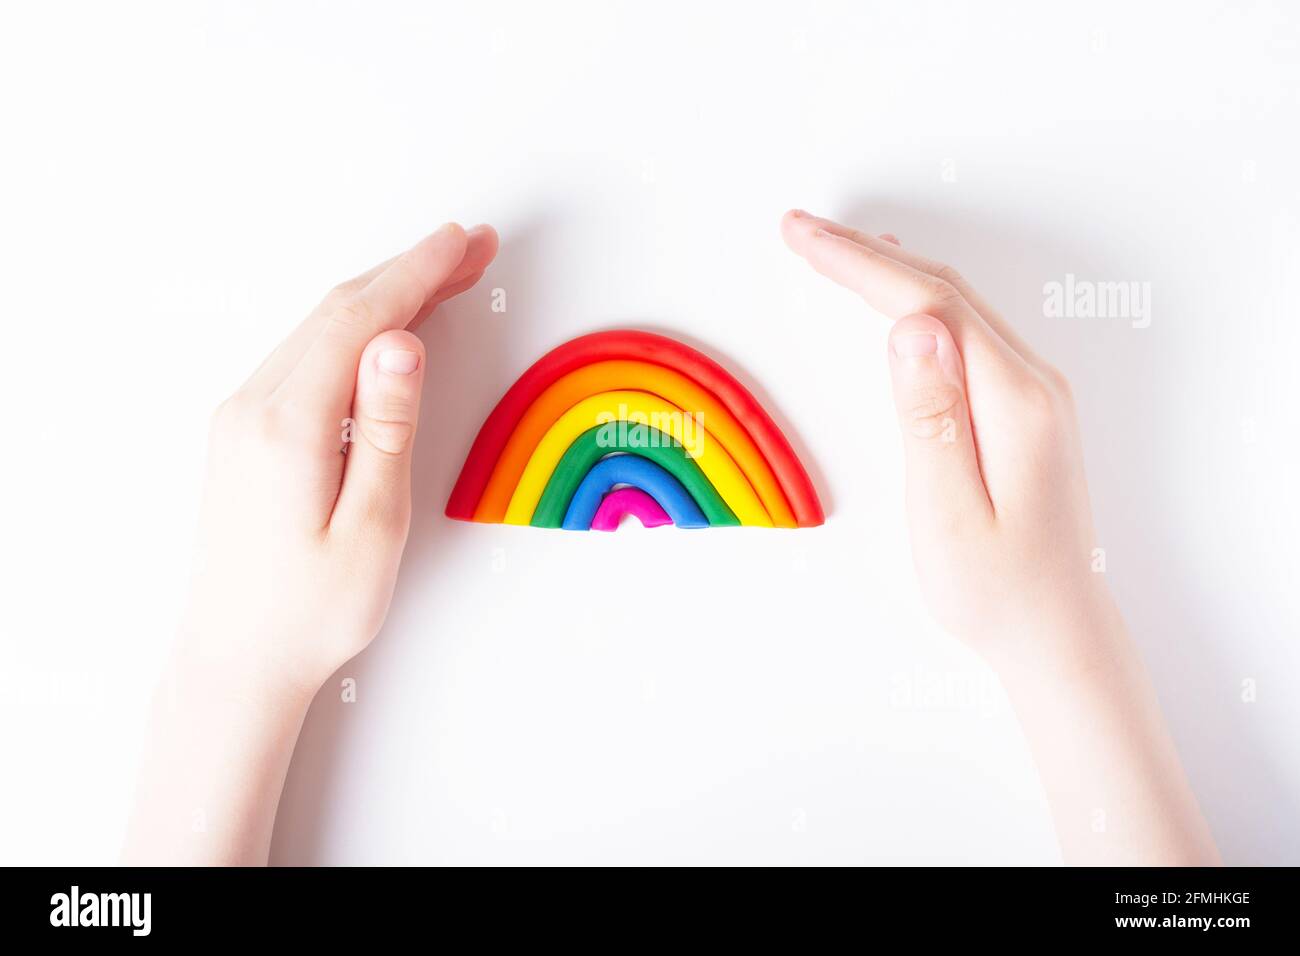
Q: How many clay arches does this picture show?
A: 6